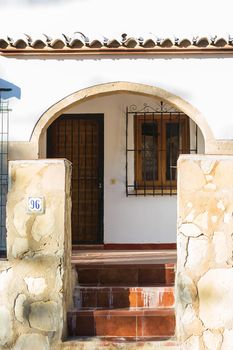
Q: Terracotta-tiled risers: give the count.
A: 3